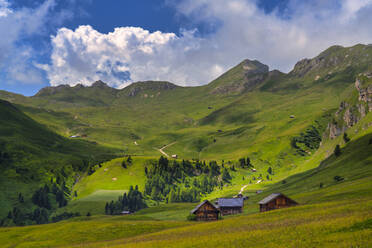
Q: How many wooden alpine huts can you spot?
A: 3